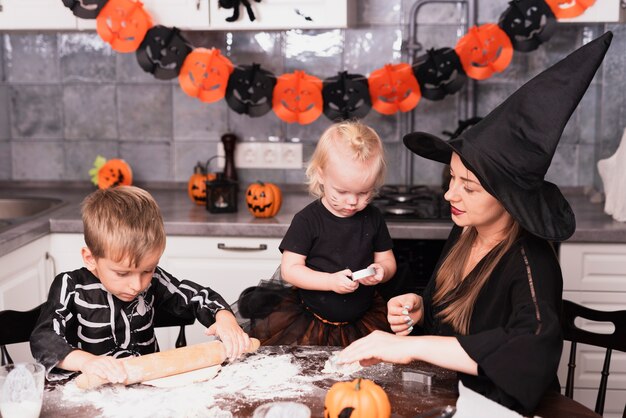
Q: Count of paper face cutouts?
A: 12